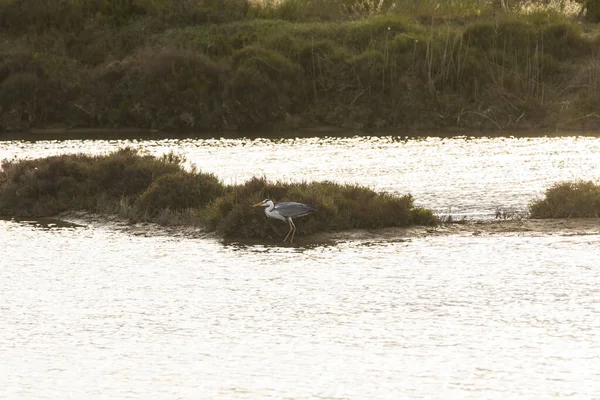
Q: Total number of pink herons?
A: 0